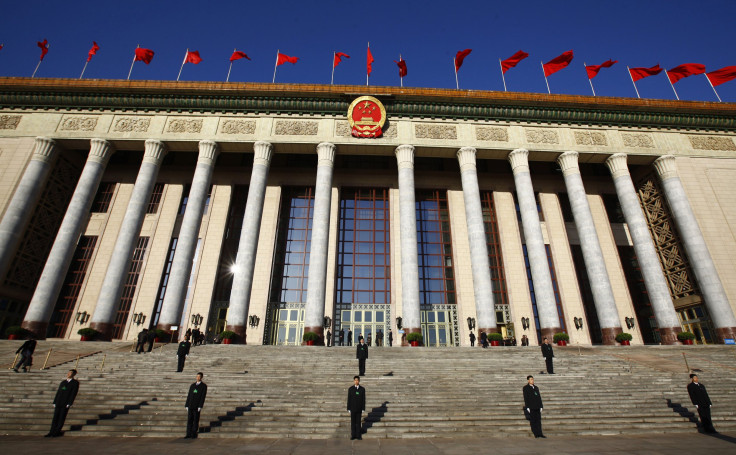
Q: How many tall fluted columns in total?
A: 12